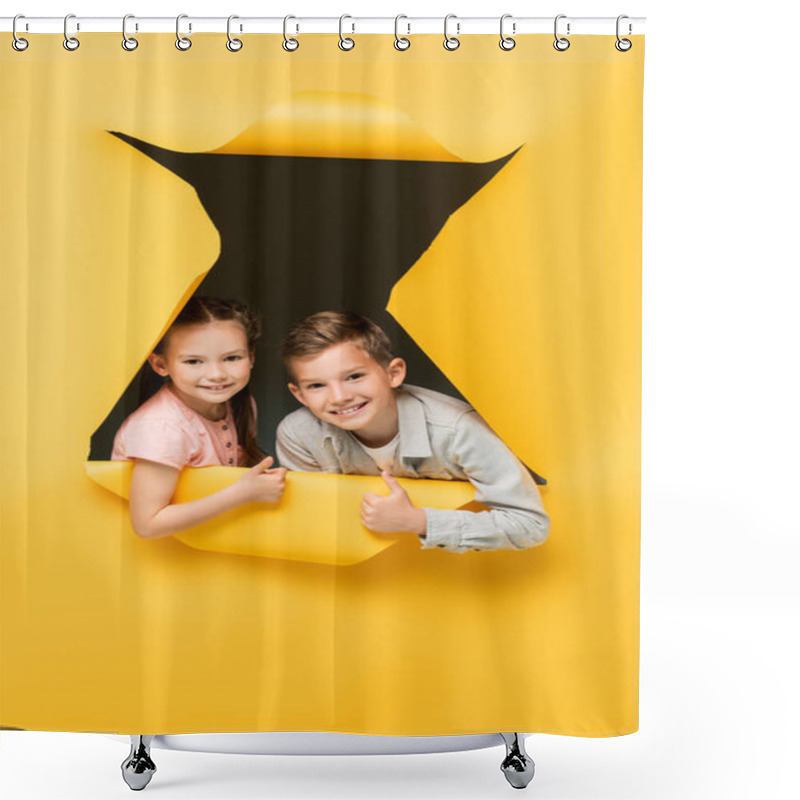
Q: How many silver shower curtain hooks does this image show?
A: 12